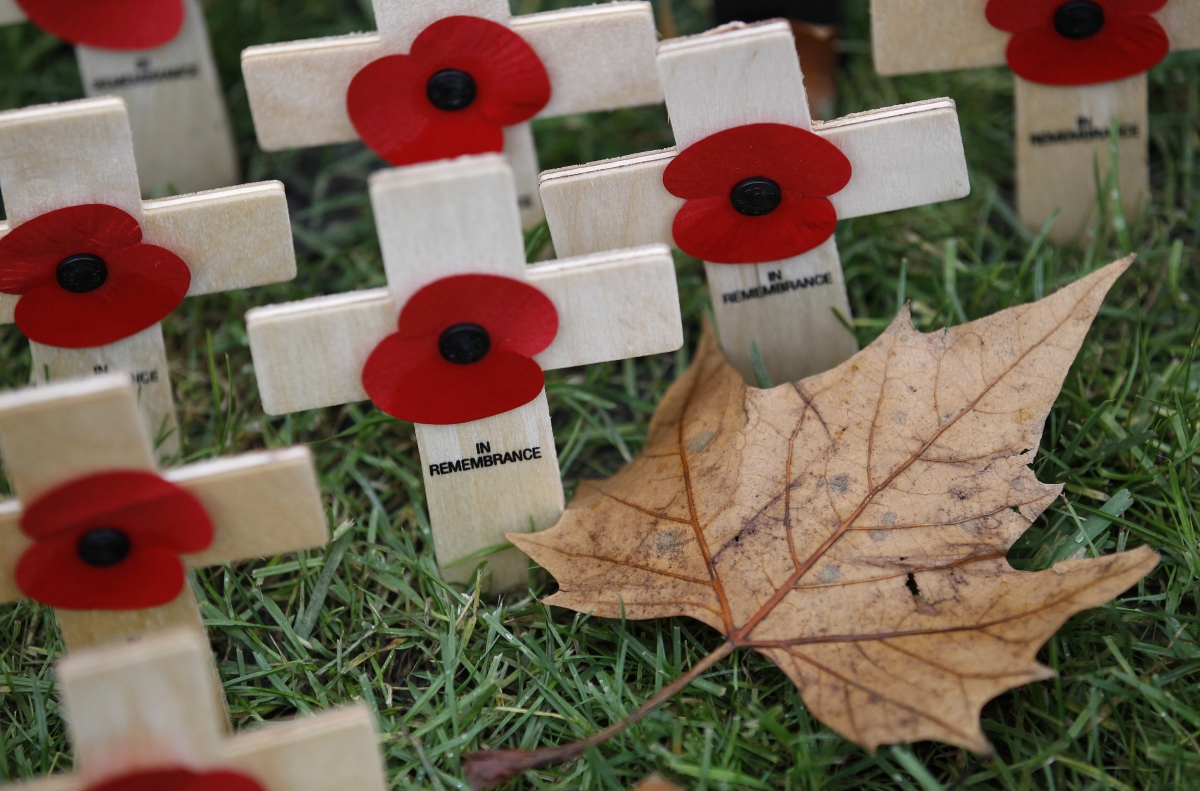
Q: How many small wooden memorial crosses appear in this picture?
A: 8